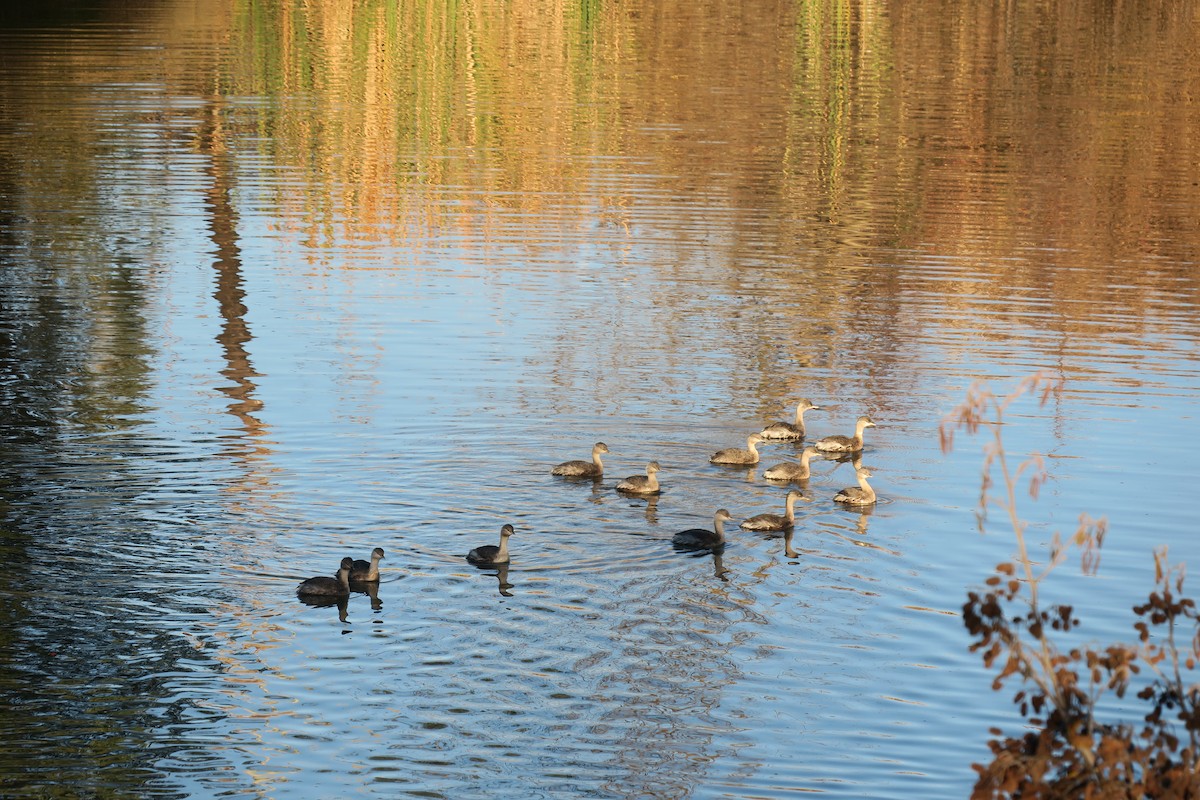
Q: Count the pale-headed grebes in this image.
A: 12